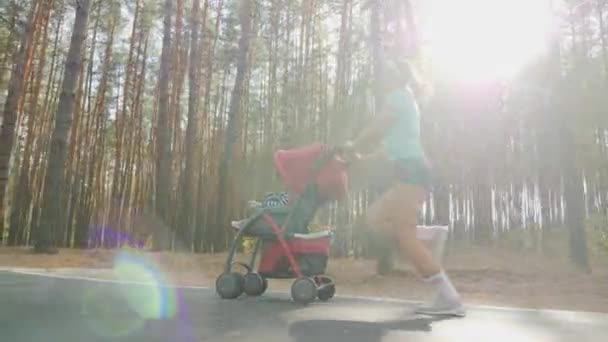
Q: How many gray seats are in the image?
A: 1